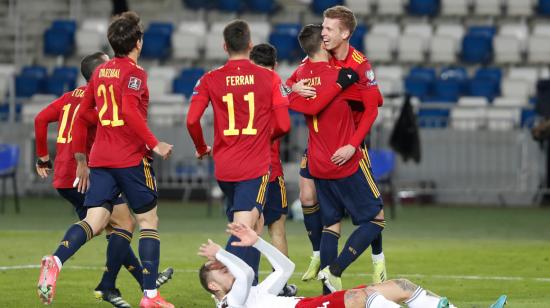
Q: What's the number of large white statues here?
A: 0